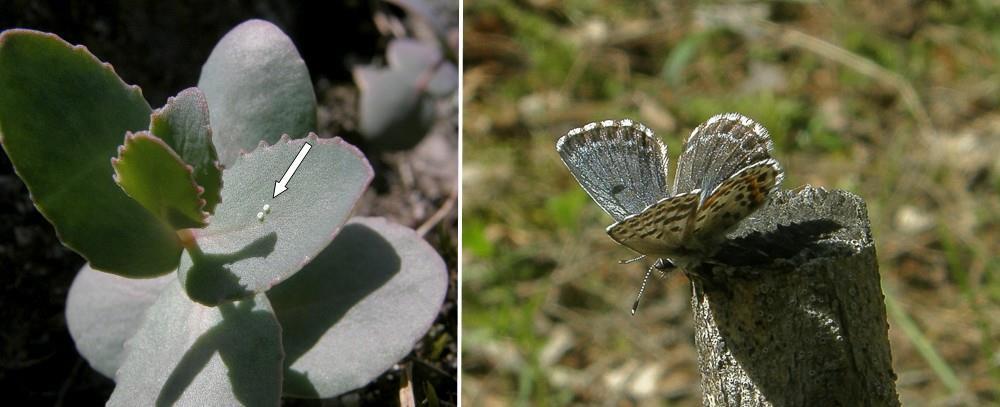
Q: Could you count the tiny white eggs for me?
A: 2